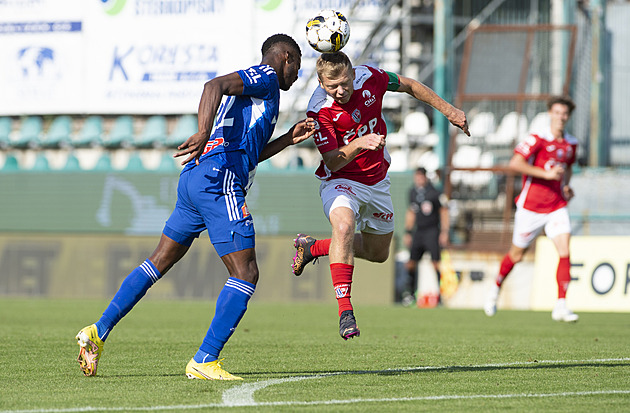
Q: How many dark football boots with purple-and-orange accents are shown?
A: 2